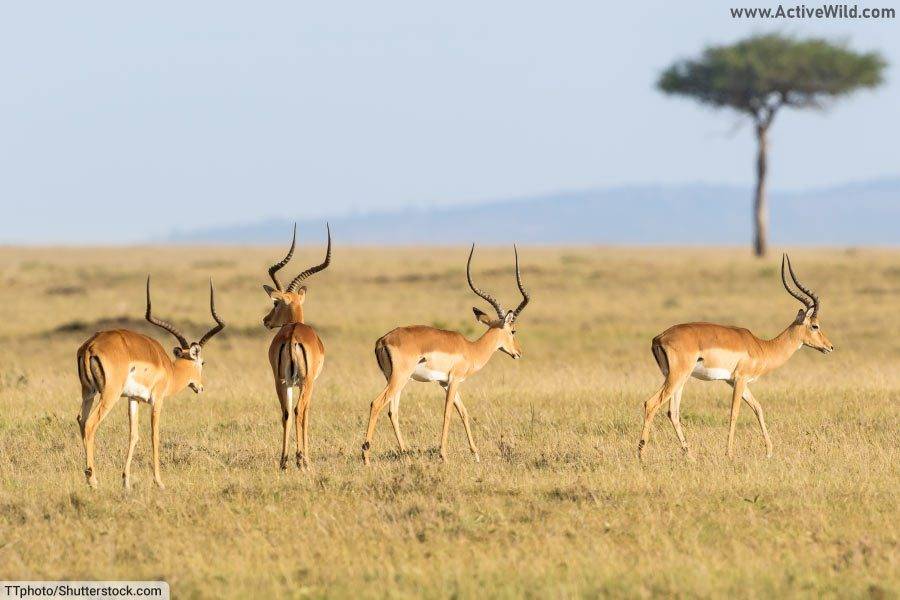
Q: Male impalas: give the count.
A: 4